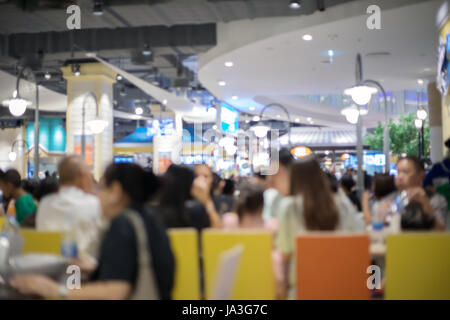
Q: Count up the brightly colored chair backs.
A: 5